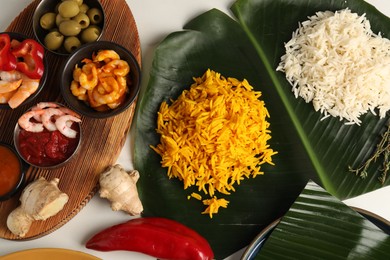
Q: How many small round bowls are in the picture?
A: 5